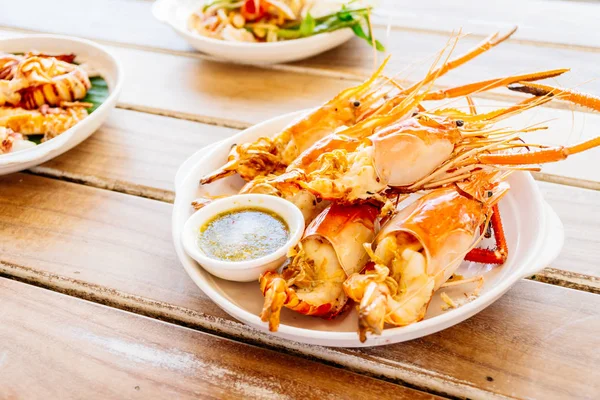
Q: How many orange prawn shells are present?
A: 5